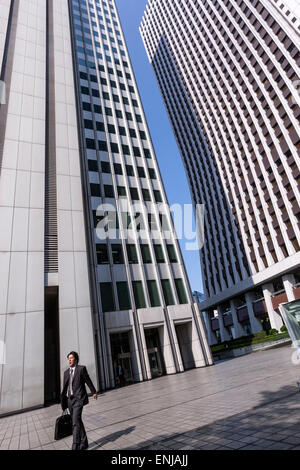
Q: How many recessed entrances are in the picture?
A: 3